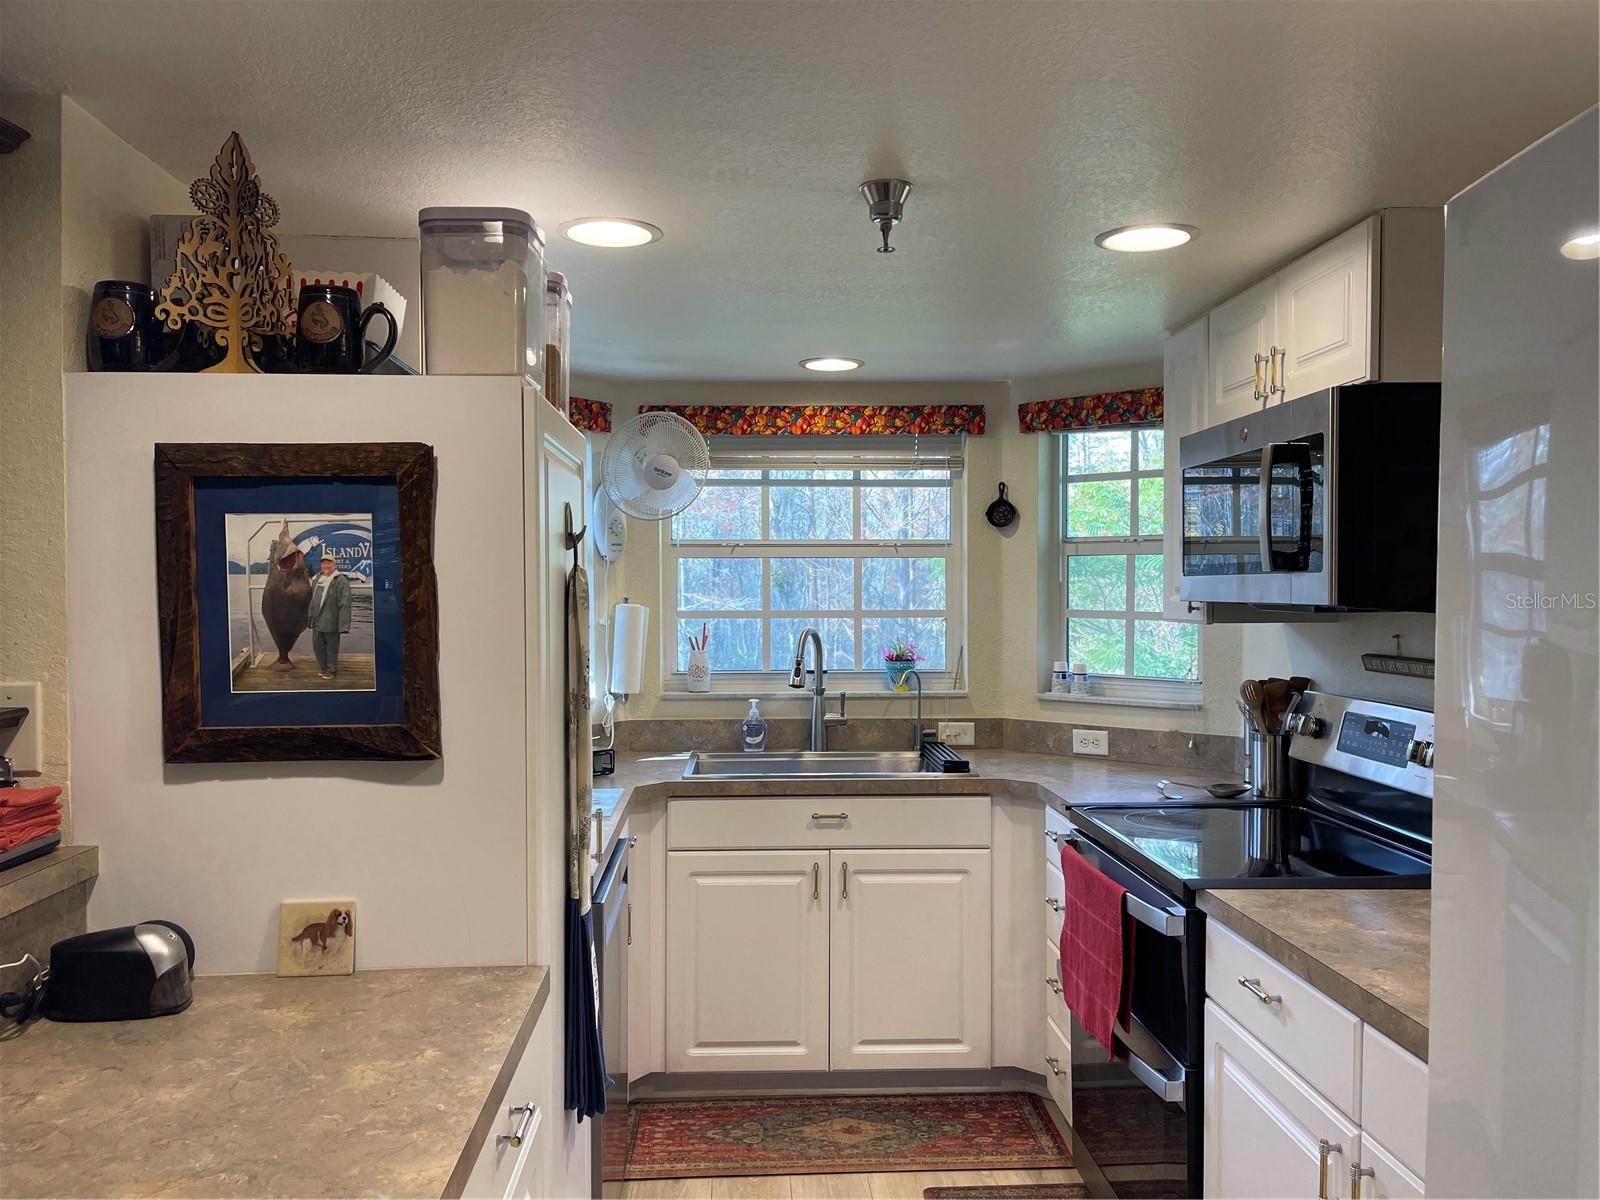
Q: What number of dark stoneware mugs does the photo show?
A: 2